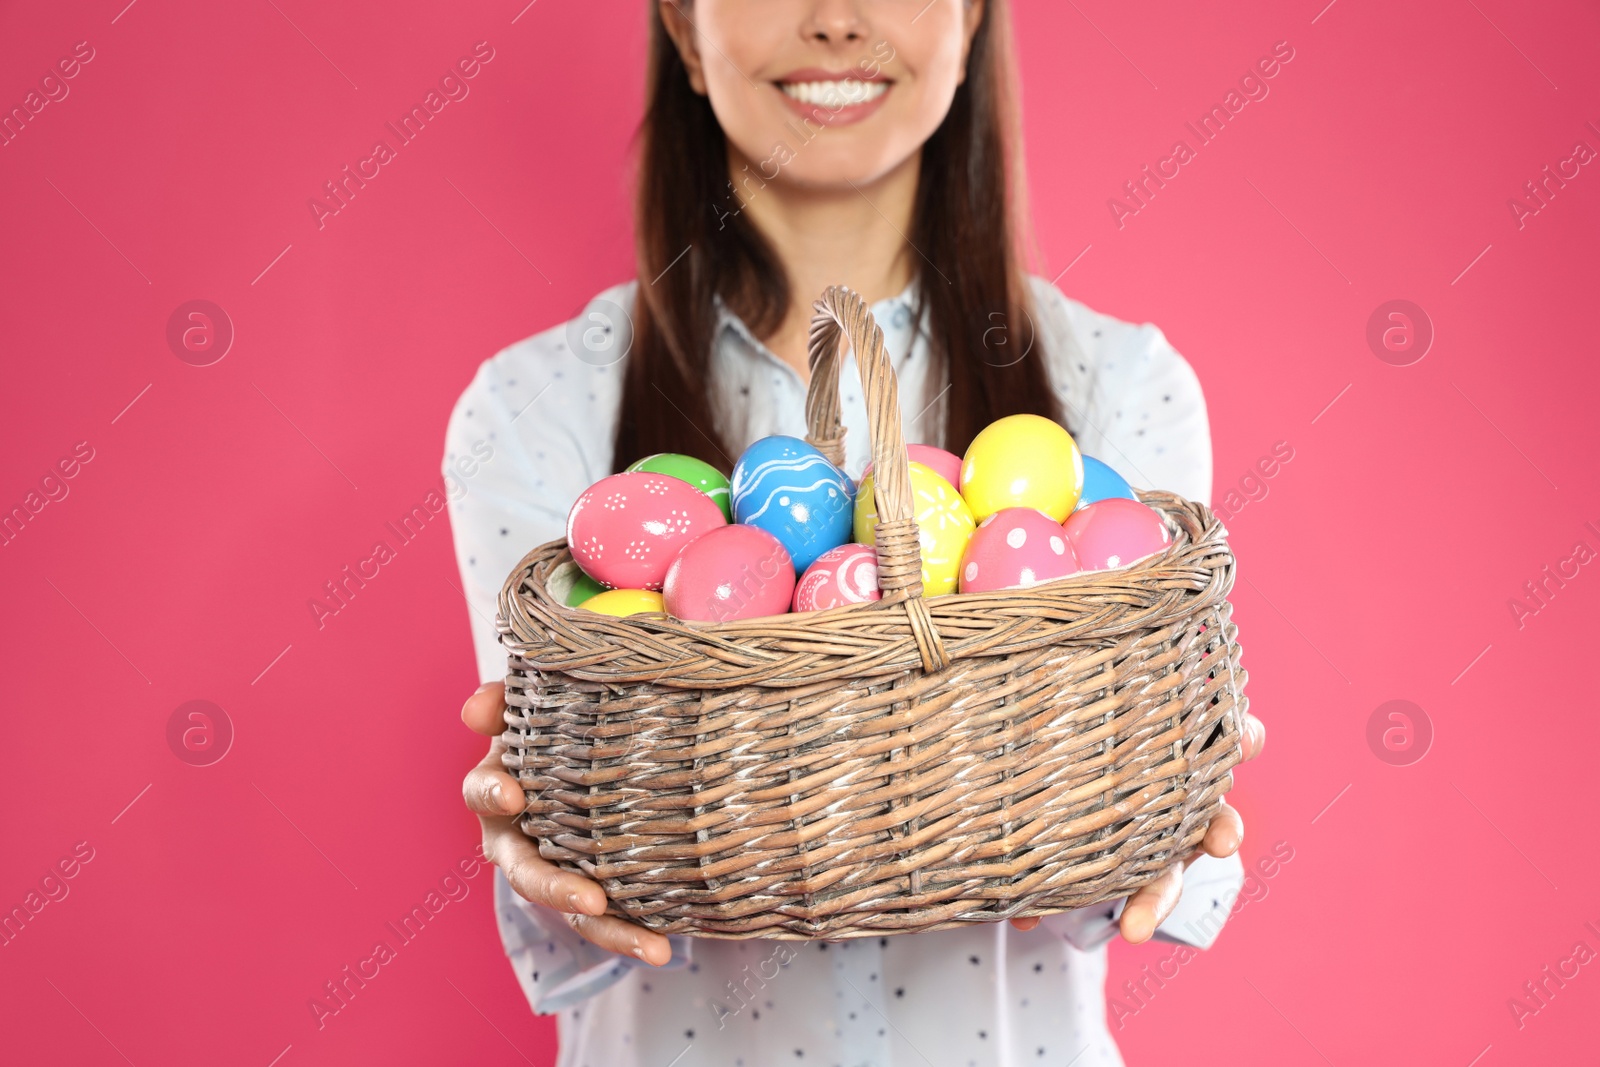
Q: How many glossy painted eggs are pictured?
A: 13